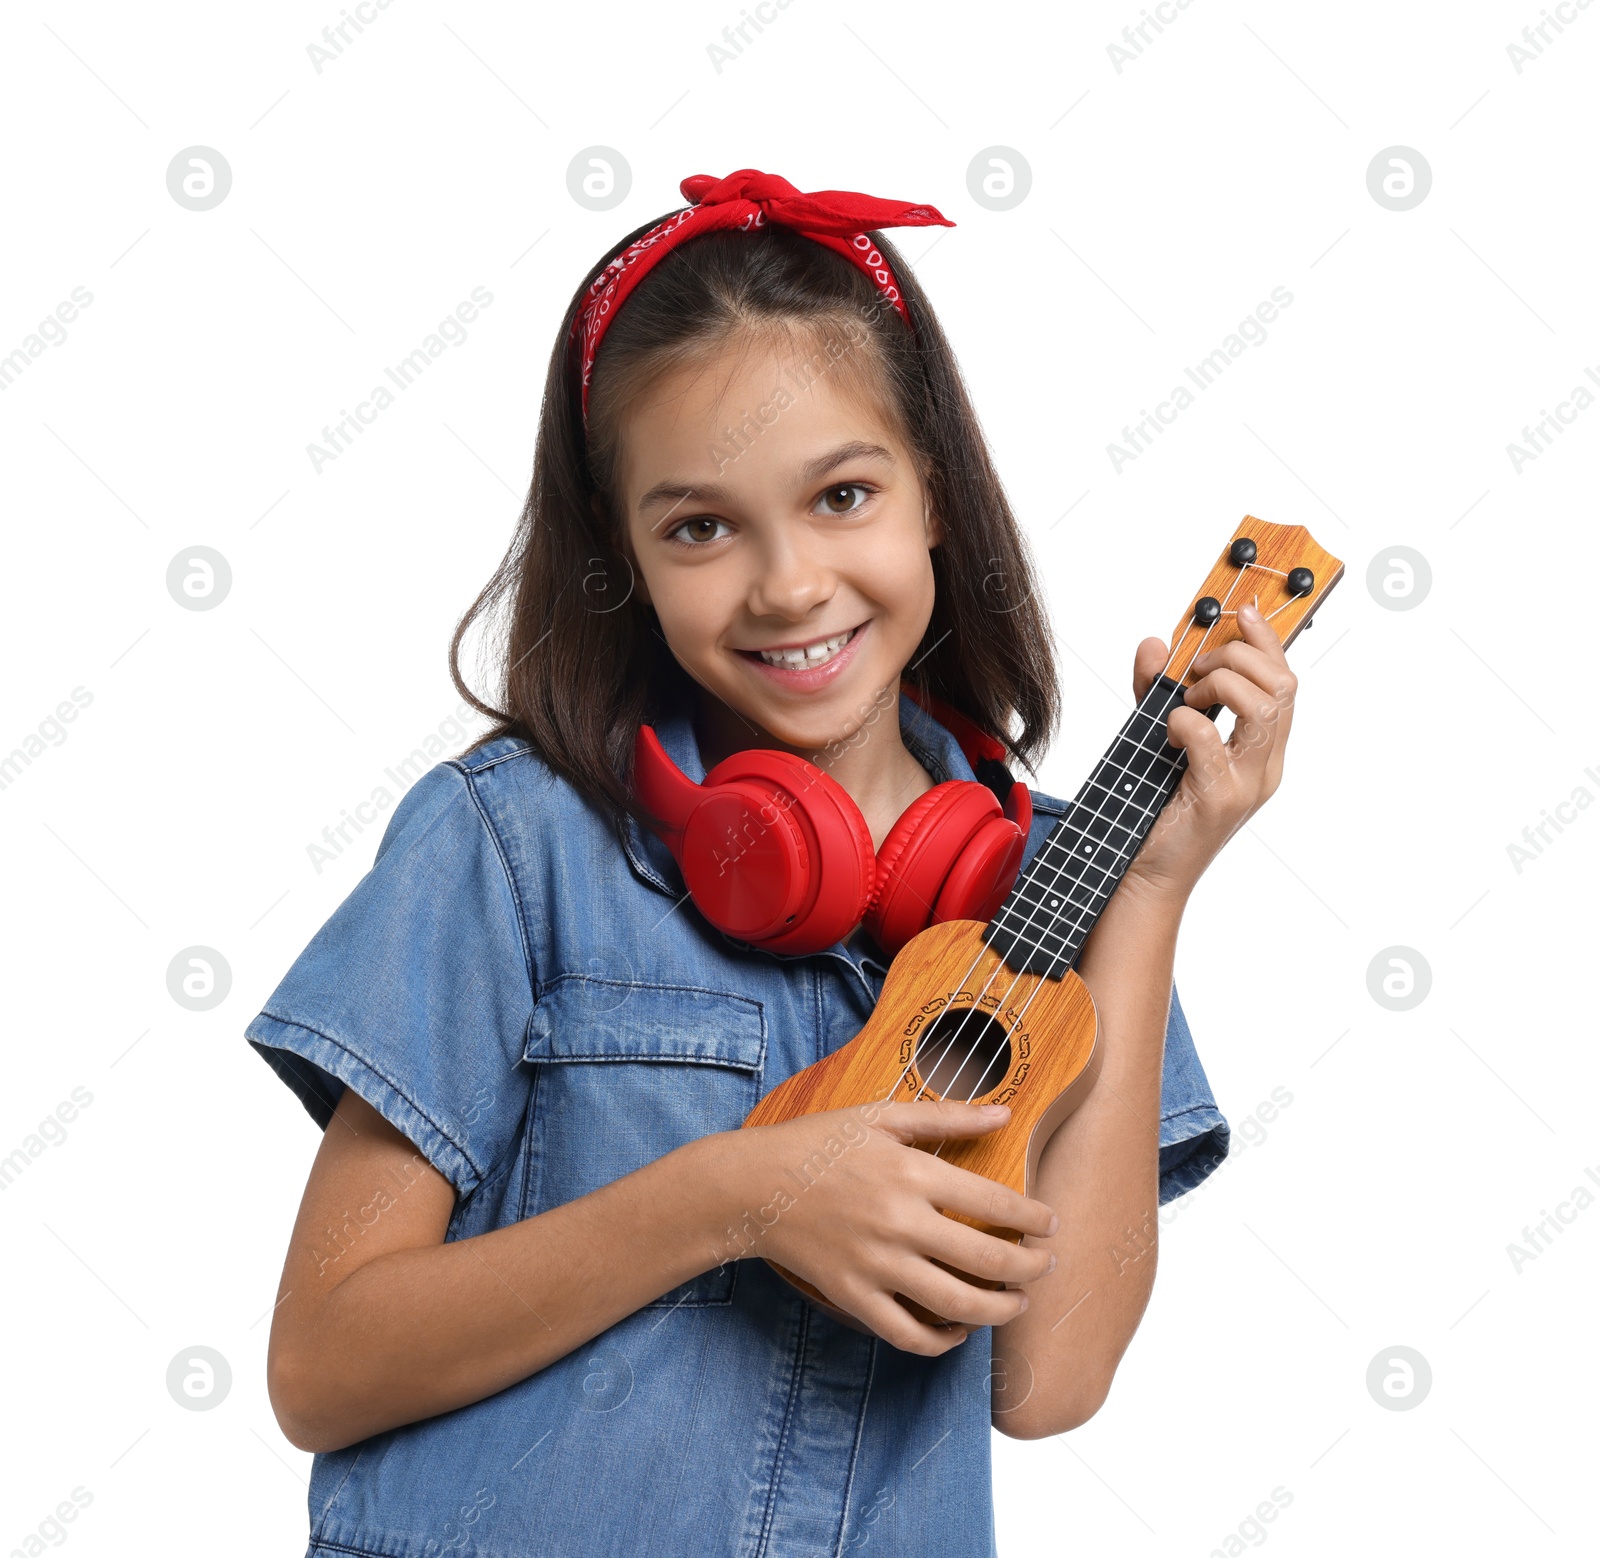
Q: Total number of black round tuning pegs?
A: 3